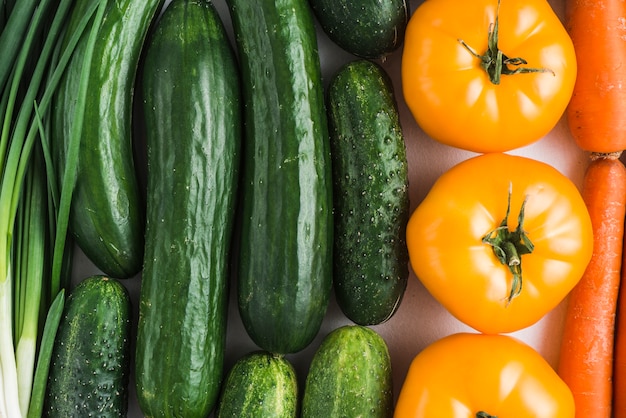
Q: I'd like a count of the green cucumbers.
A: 8